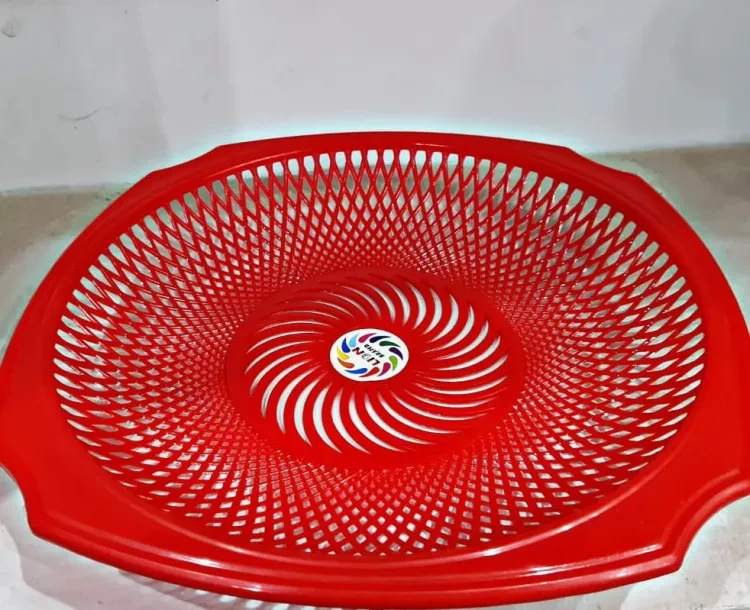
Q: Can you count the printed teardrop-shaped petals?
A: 12